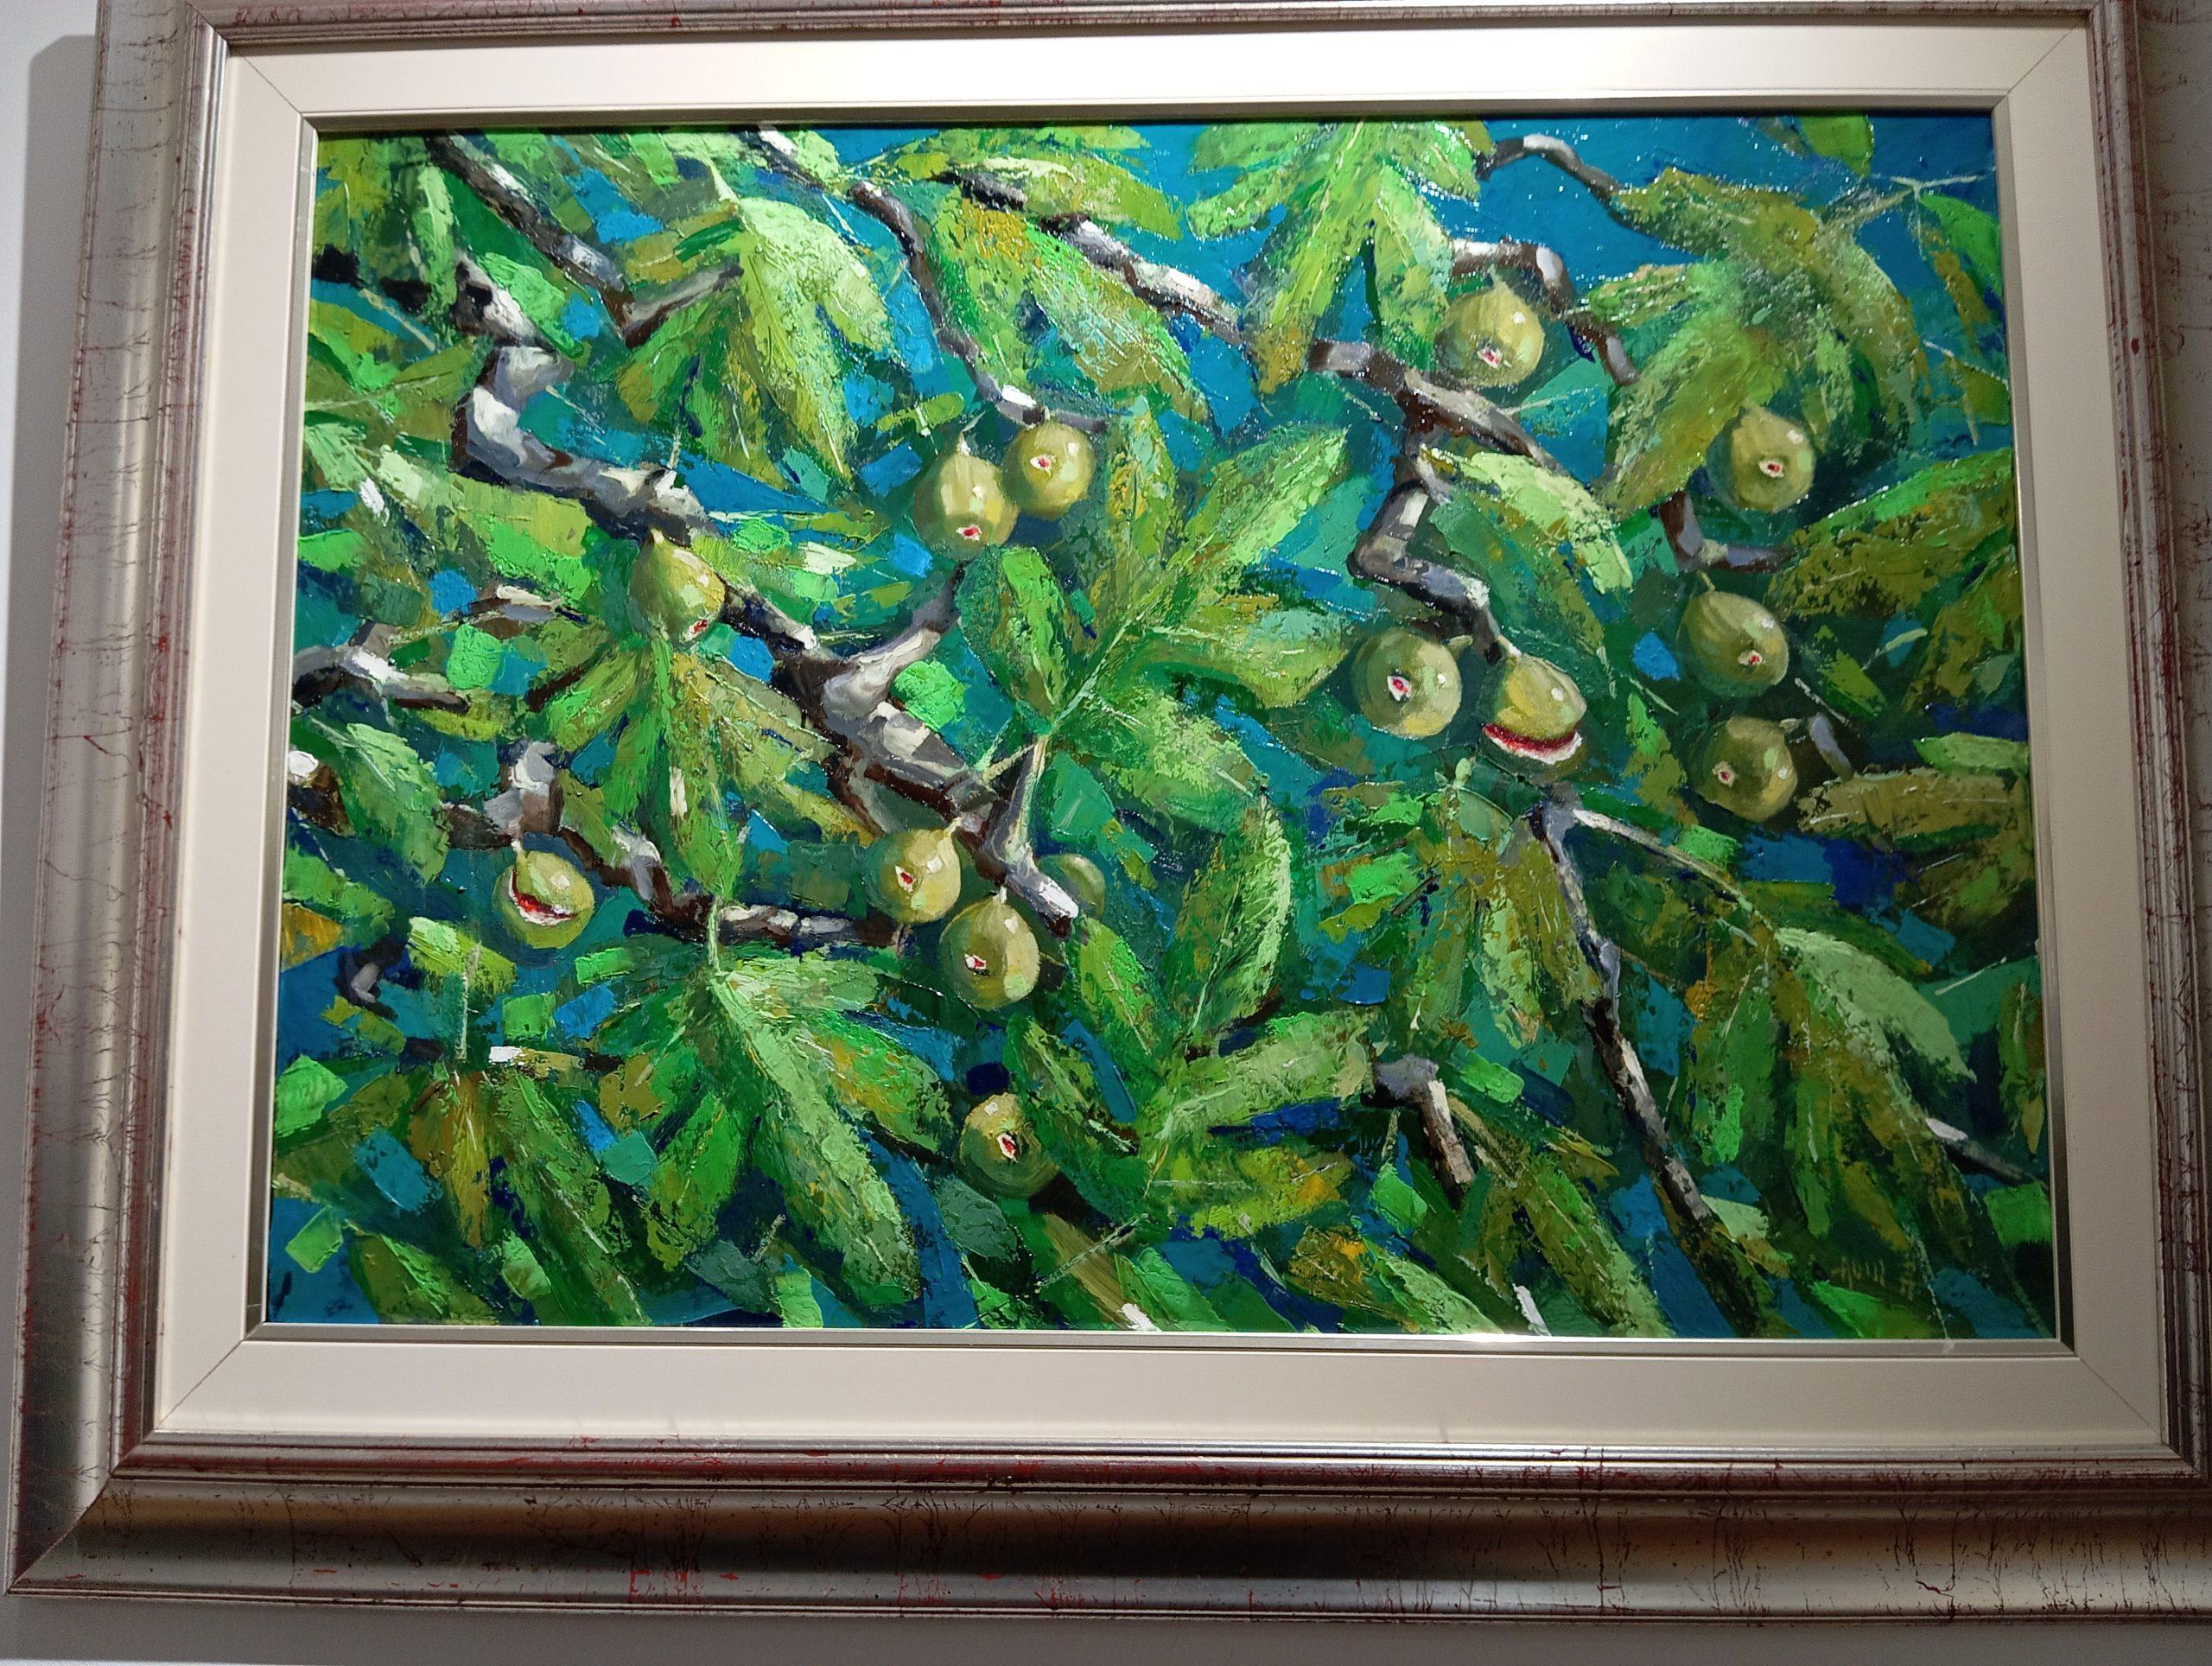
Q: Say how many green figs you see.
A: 14